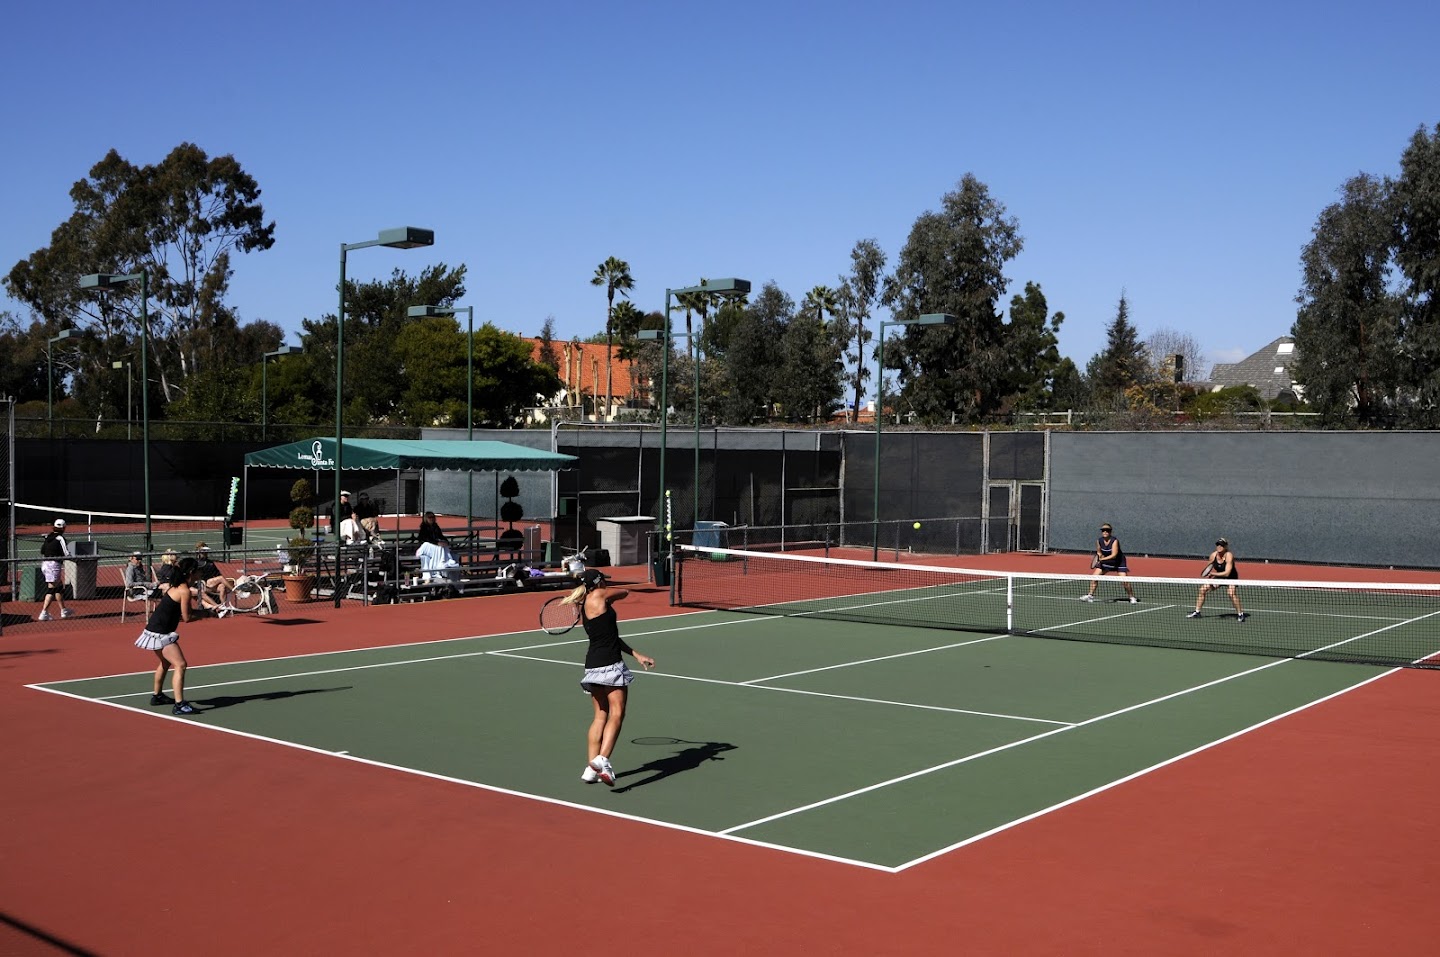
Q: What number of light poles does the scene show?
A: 9